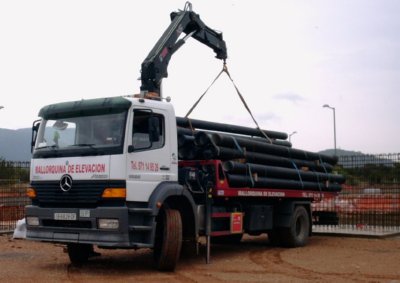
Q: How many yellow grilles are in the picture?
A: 0